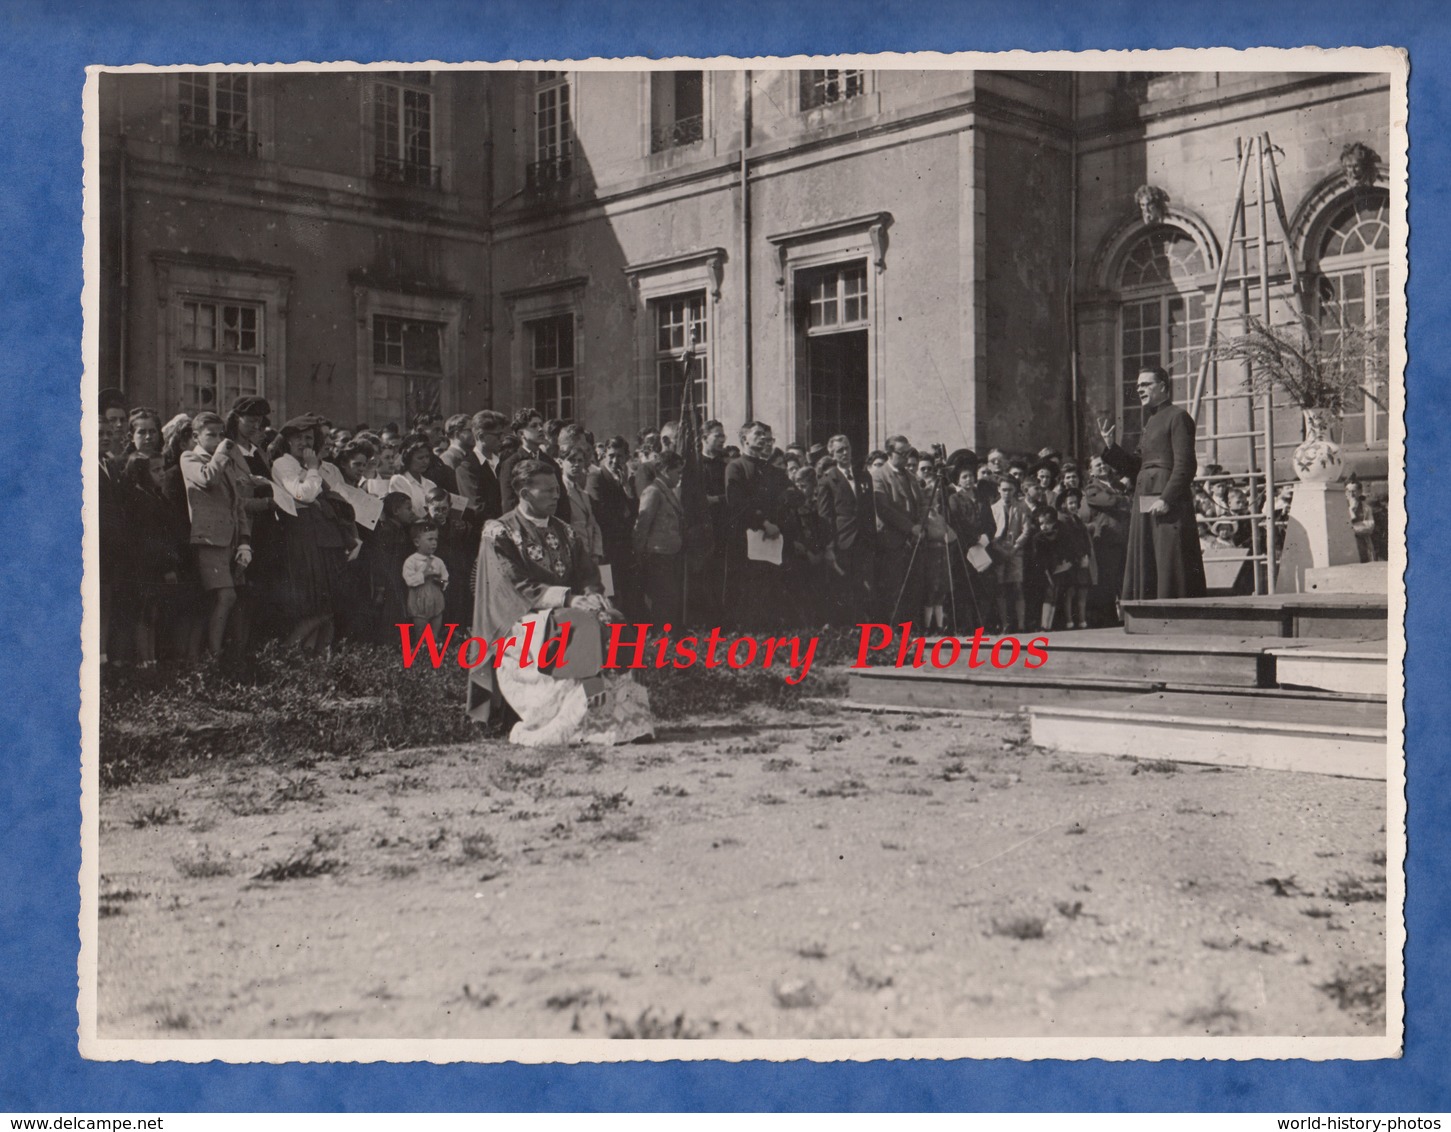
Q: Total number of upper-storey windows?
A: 5